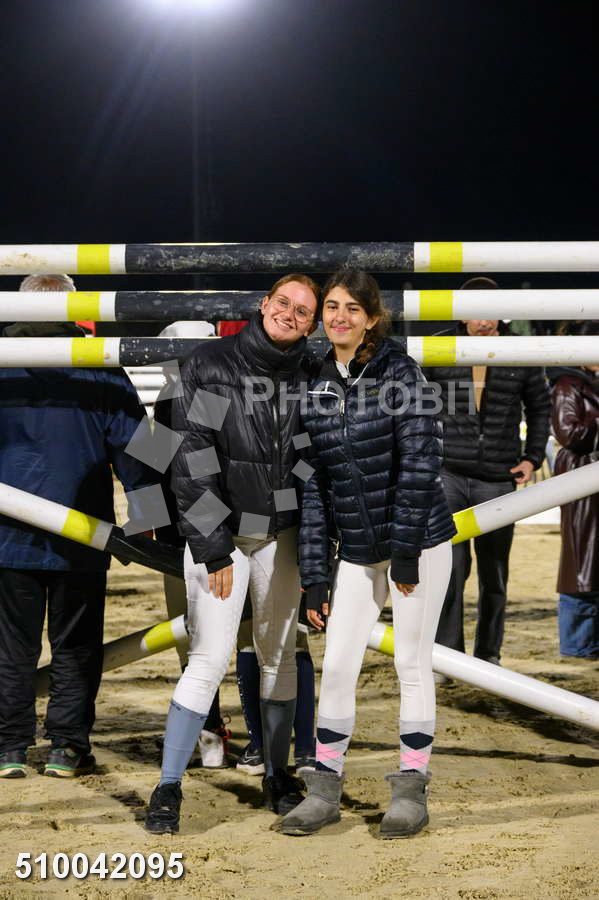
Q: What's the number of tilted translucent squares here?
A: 10